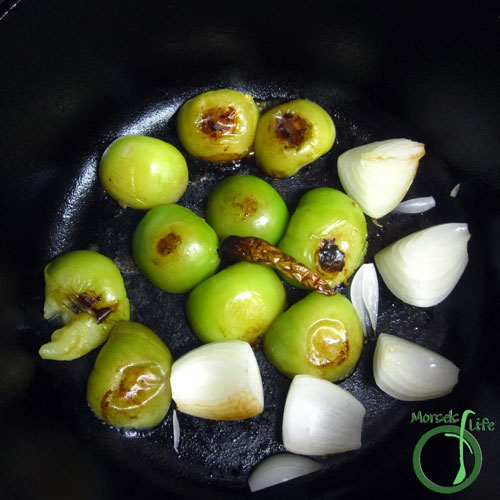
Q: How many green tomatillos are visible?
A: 10